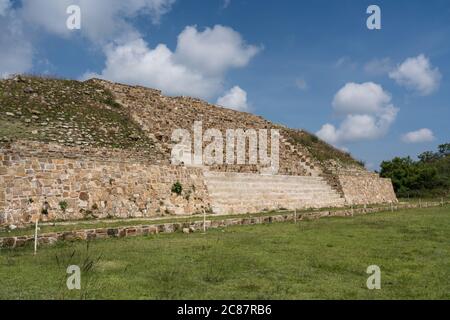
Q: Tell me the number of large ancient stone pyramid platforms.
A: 1